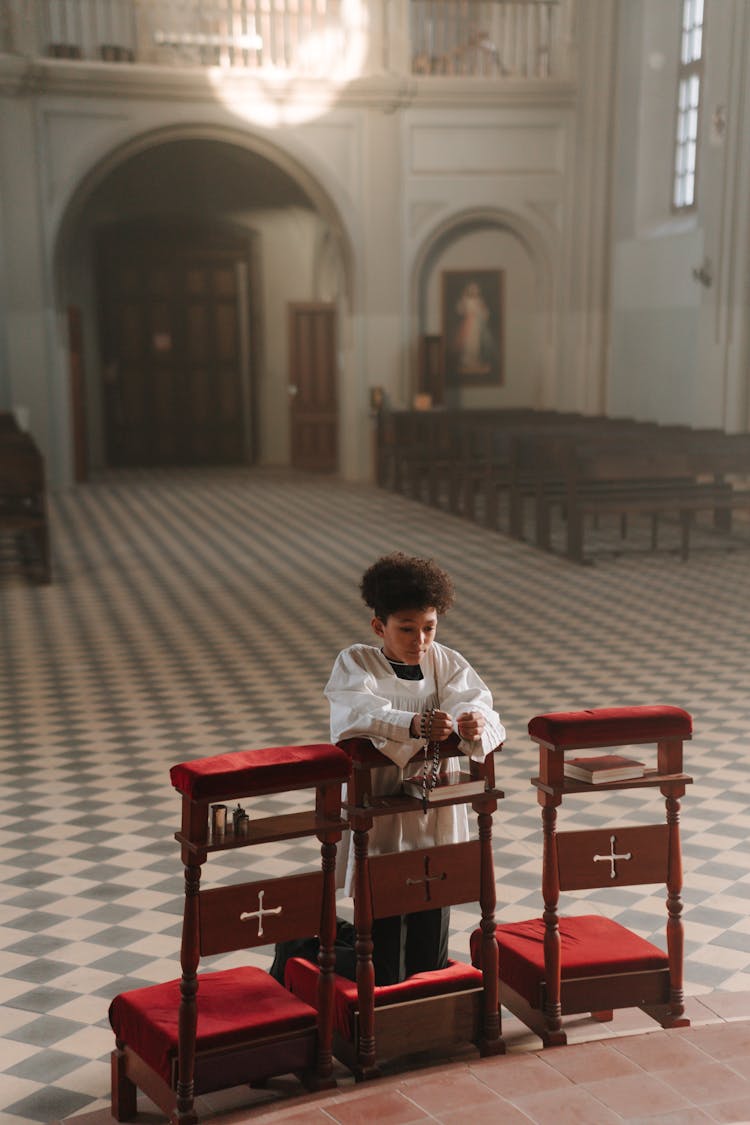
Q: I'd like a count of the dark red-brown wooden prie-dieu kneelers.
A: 3